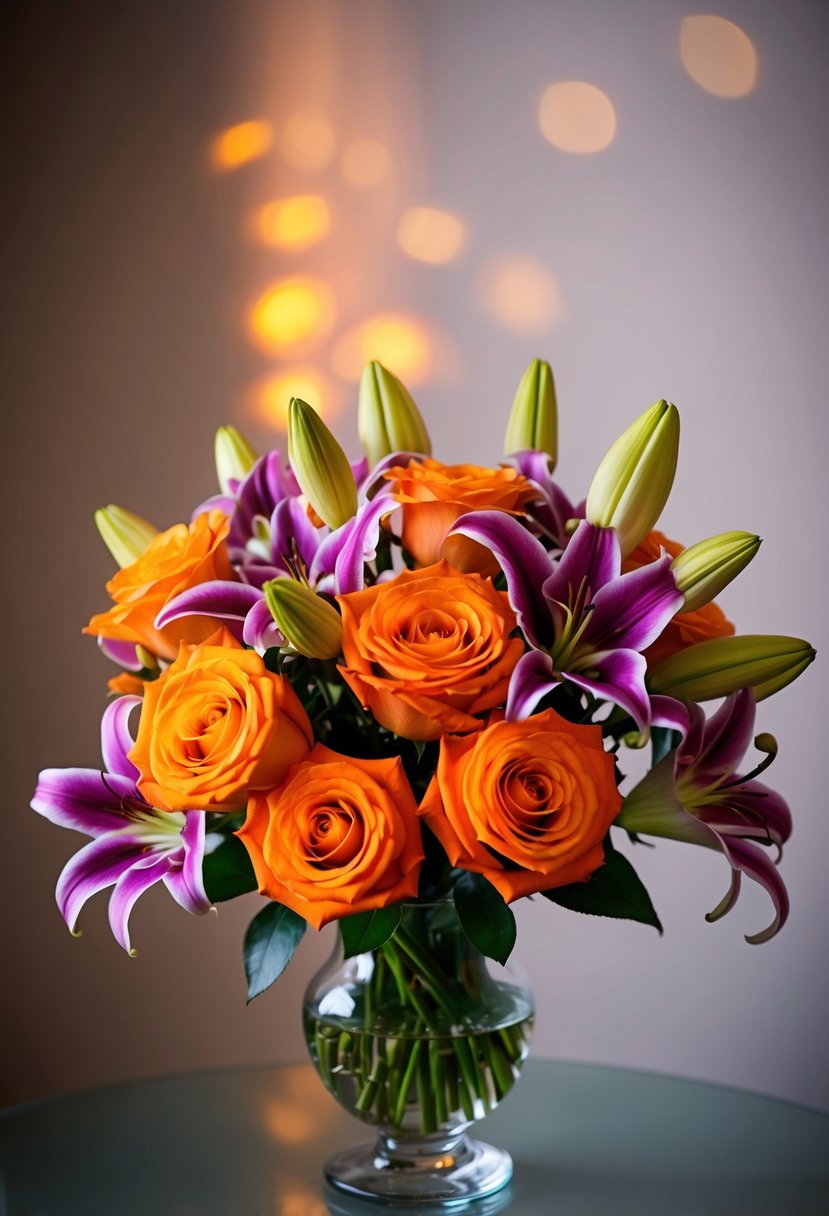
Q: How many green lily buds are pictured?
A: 9